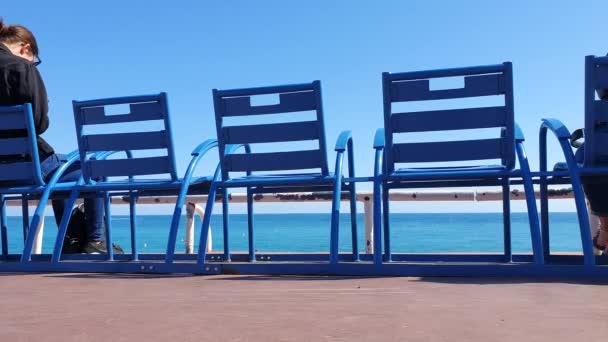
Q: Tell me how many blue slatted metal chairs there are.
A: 5